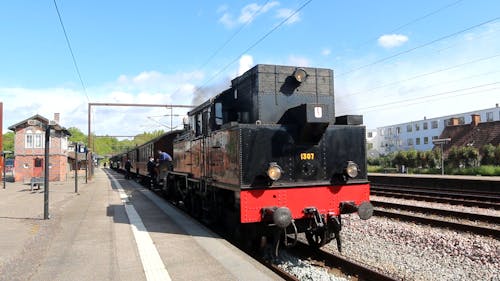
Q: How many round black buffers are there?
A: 2